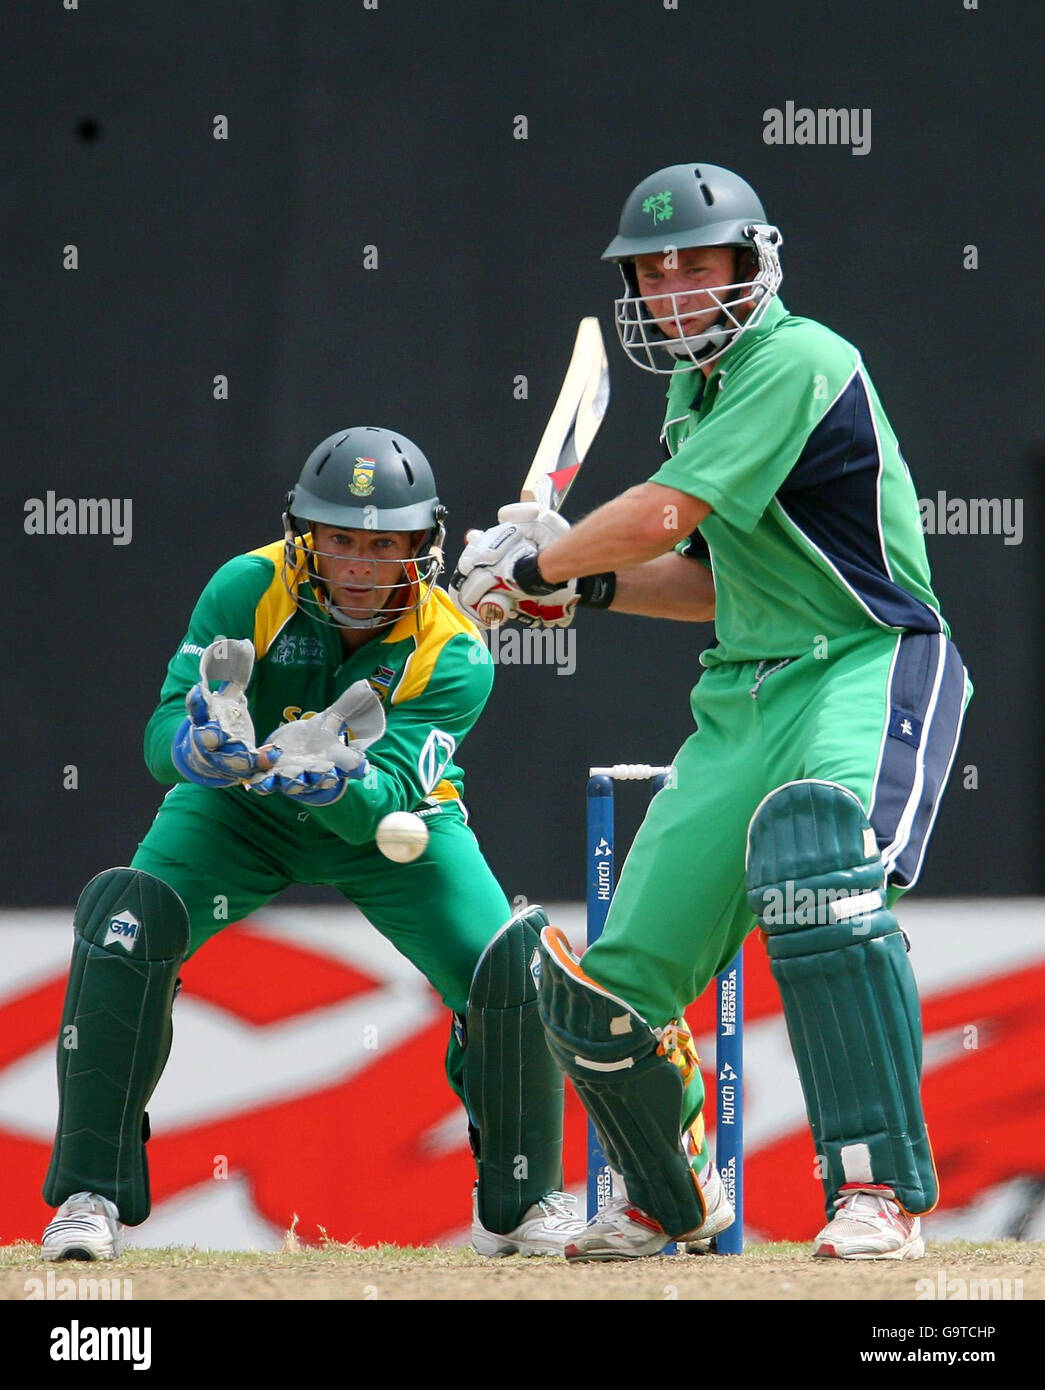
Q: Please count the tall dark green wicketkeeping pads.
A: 2